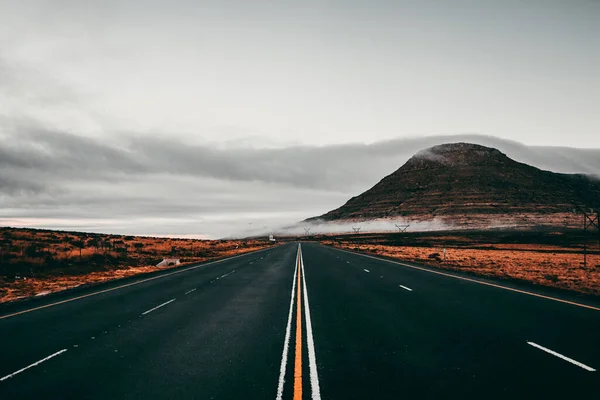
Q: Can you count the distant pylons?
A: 3